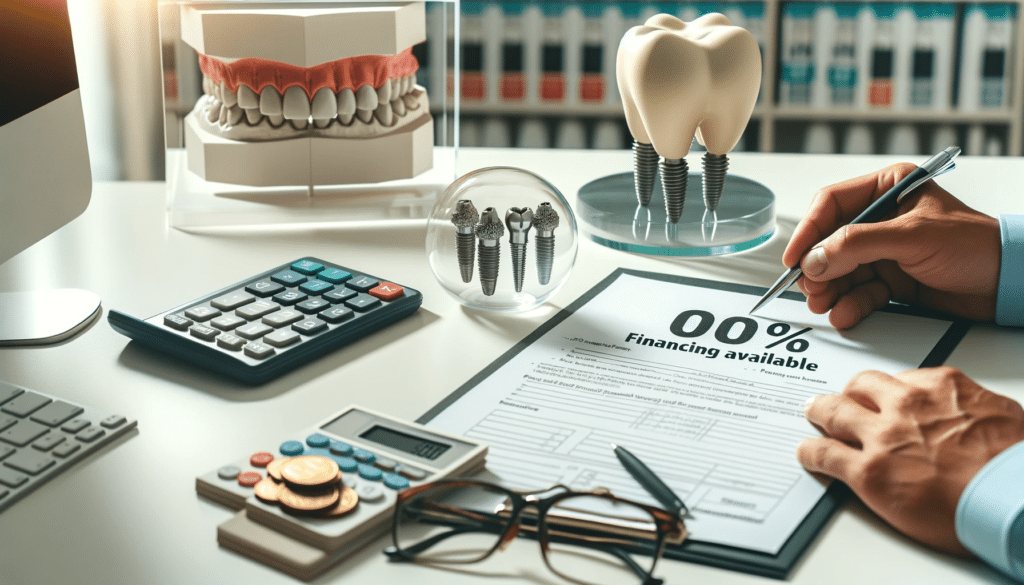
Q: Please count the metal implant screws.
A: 7